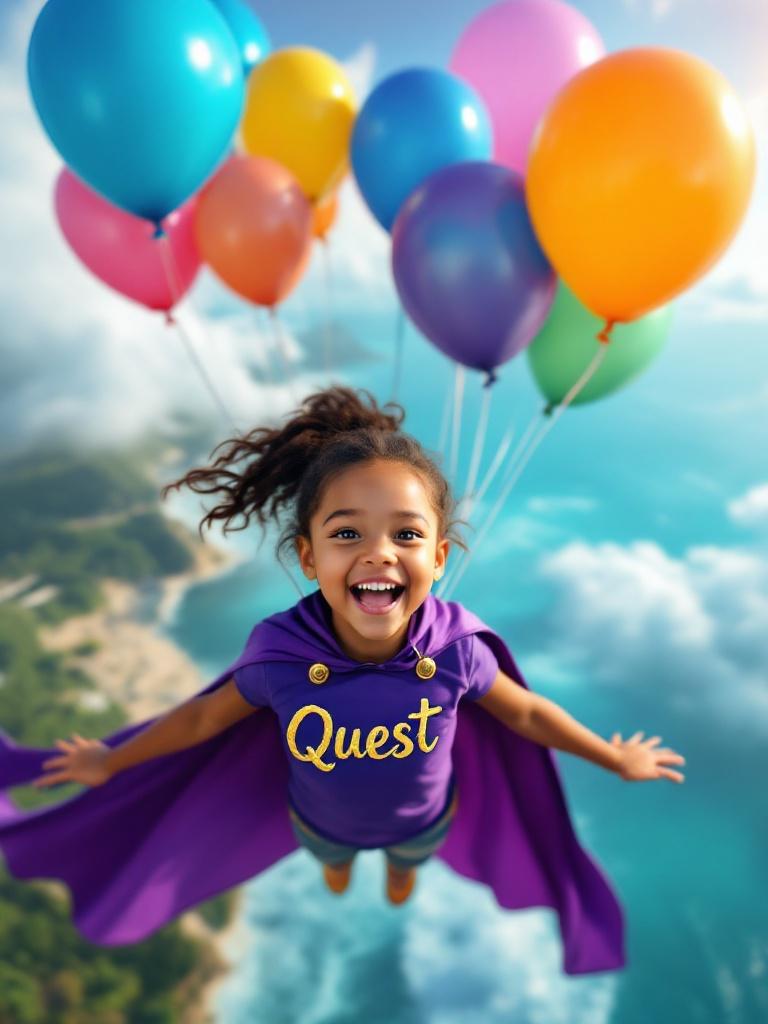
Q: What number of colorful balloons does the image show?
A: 11